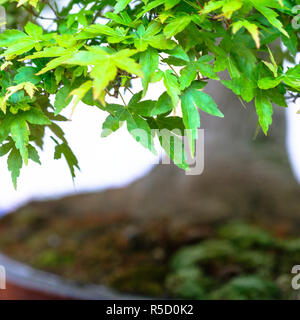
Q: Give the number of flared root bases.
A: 1